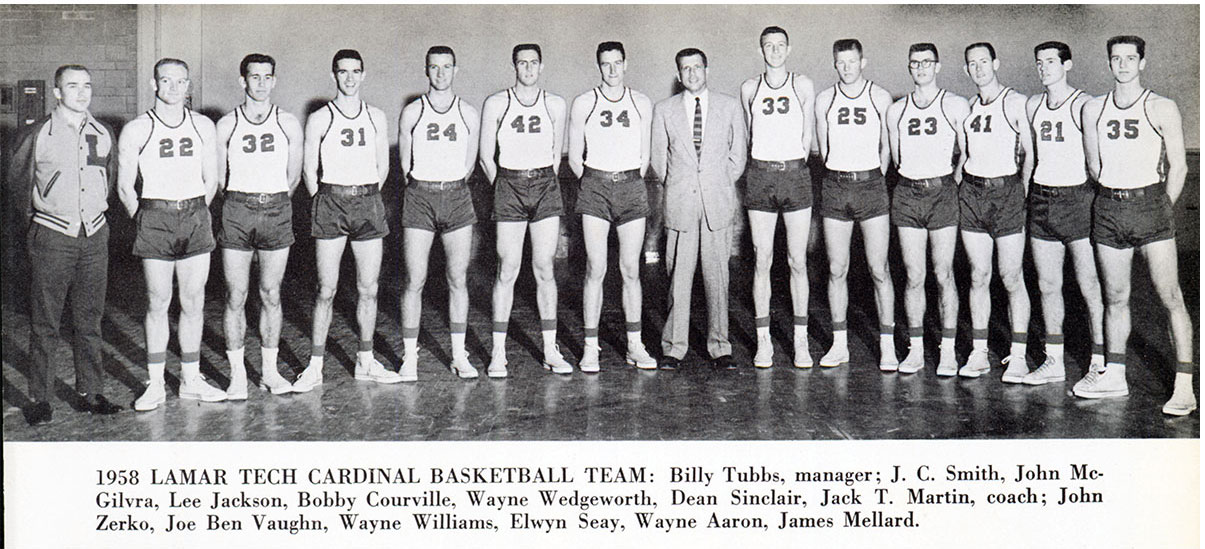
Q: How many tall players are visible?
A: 12